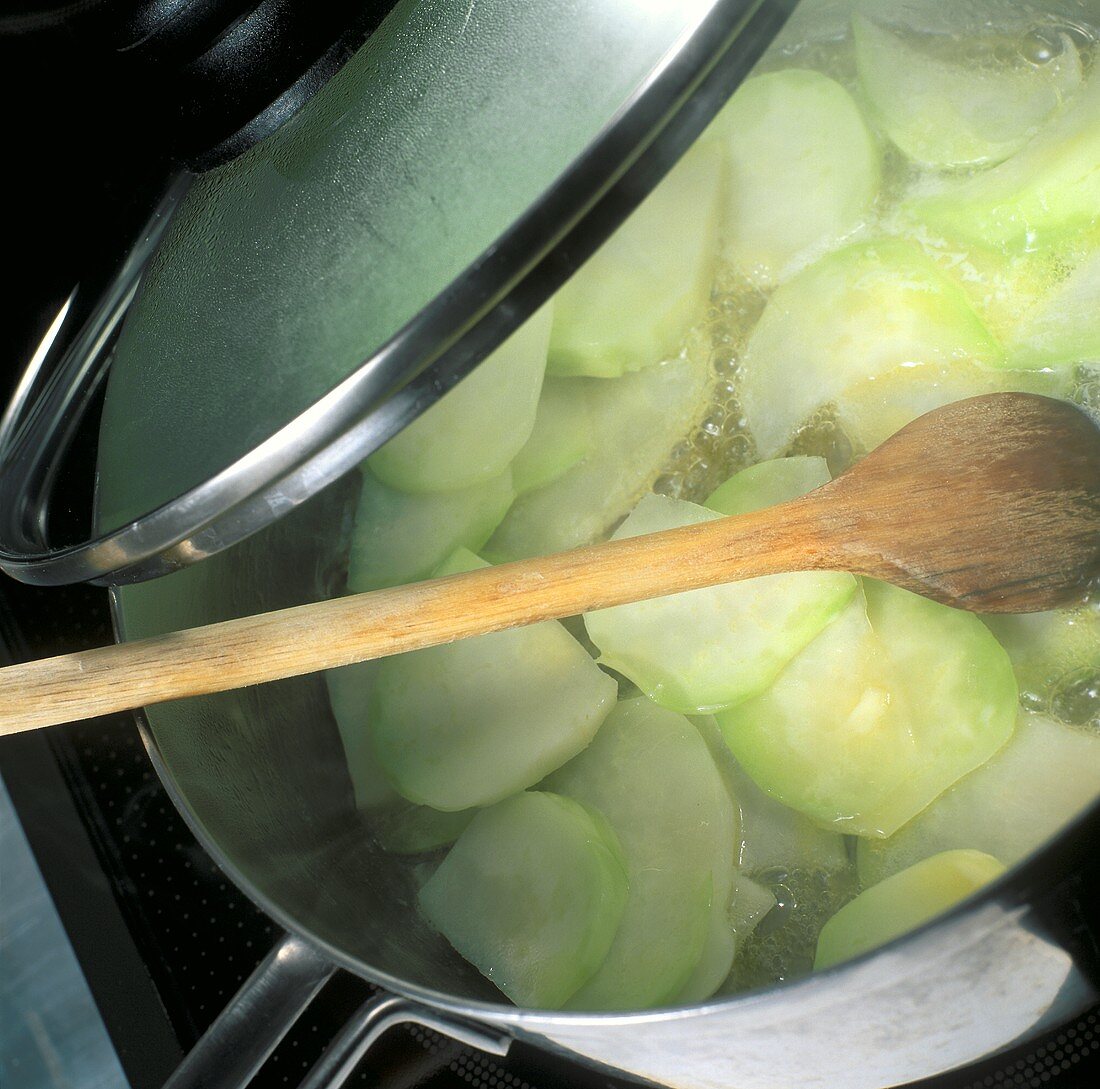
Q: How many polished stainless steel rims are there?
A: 2